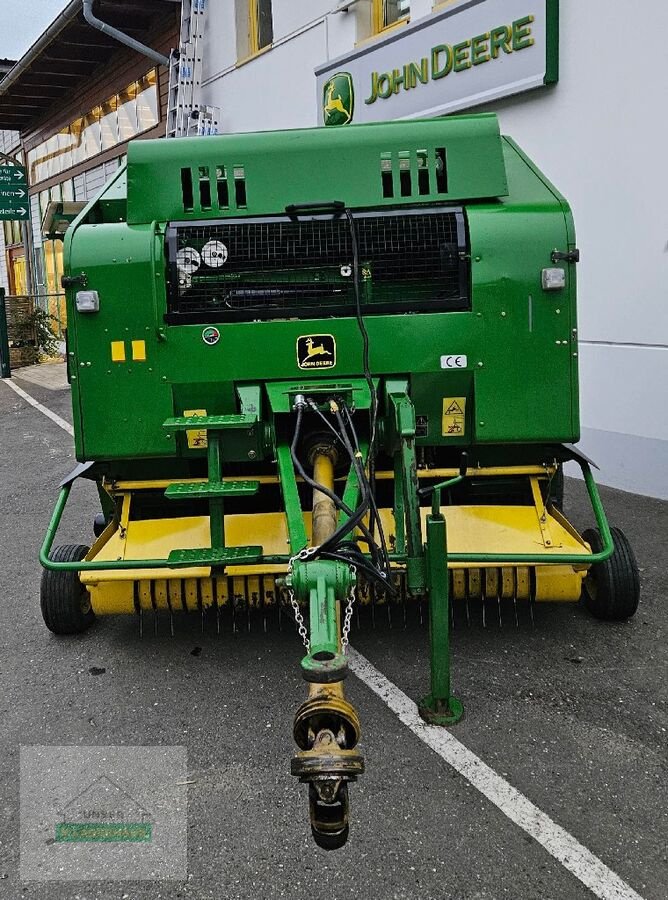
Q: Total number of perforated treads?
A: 3